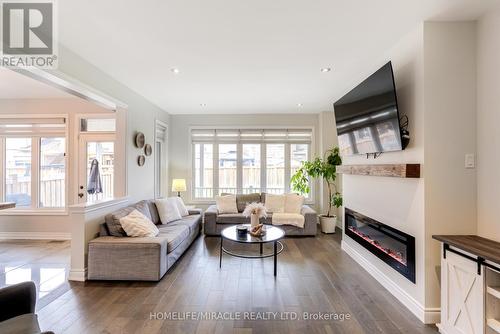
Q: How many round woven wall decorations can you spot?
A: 3